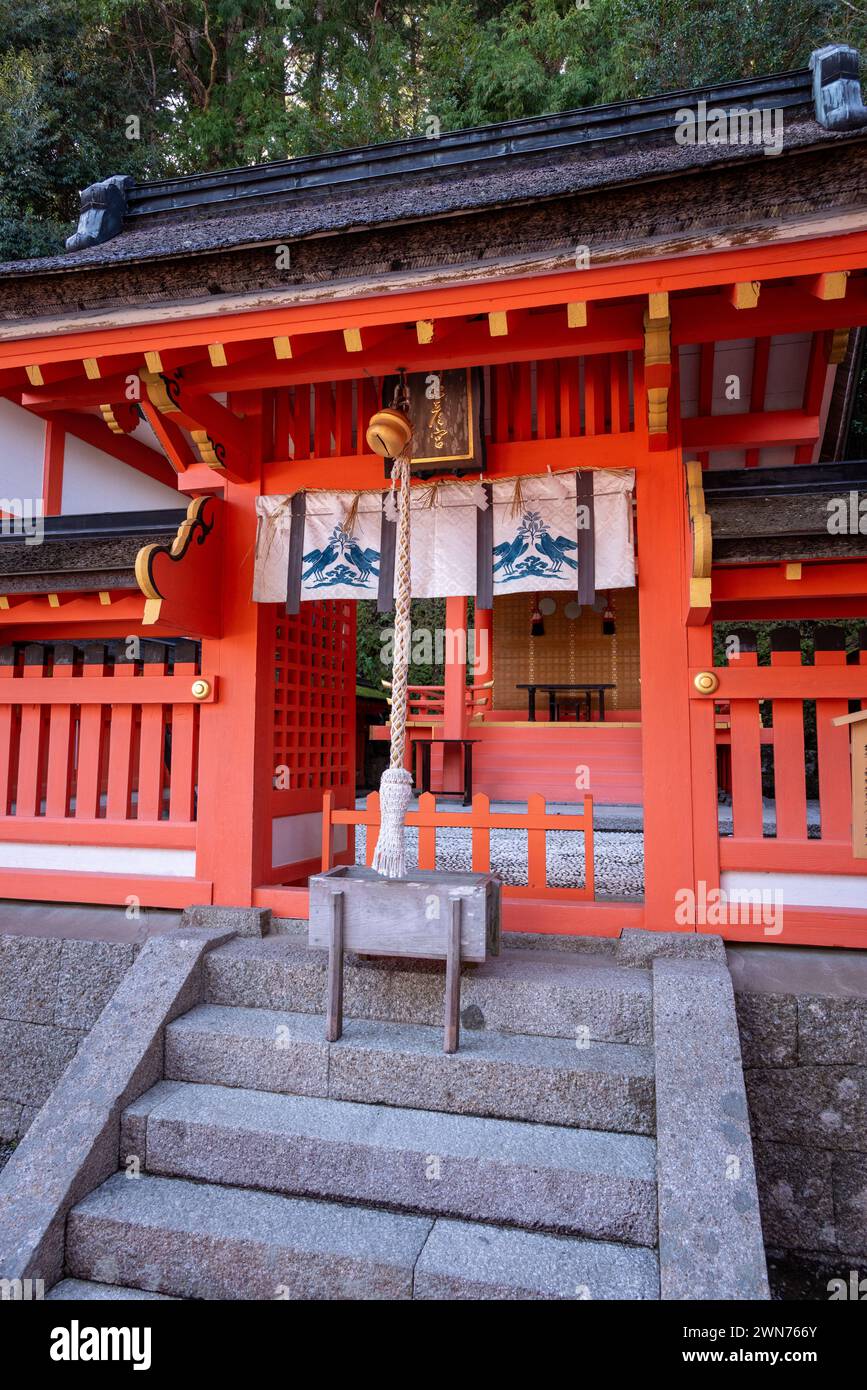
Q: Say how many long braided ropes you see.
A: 1